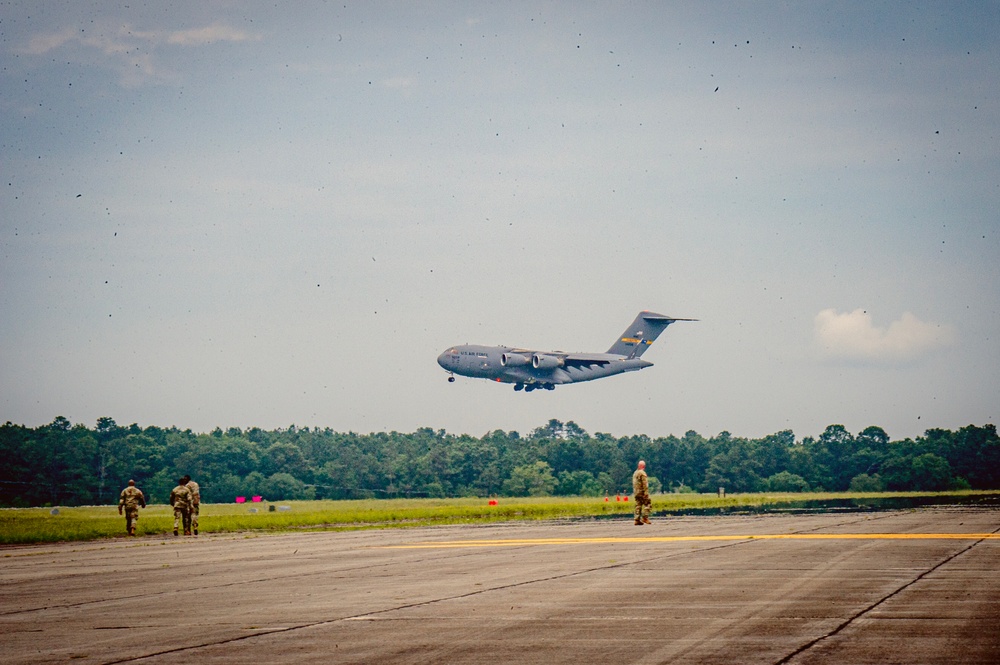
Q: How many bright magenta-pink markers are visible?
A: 2